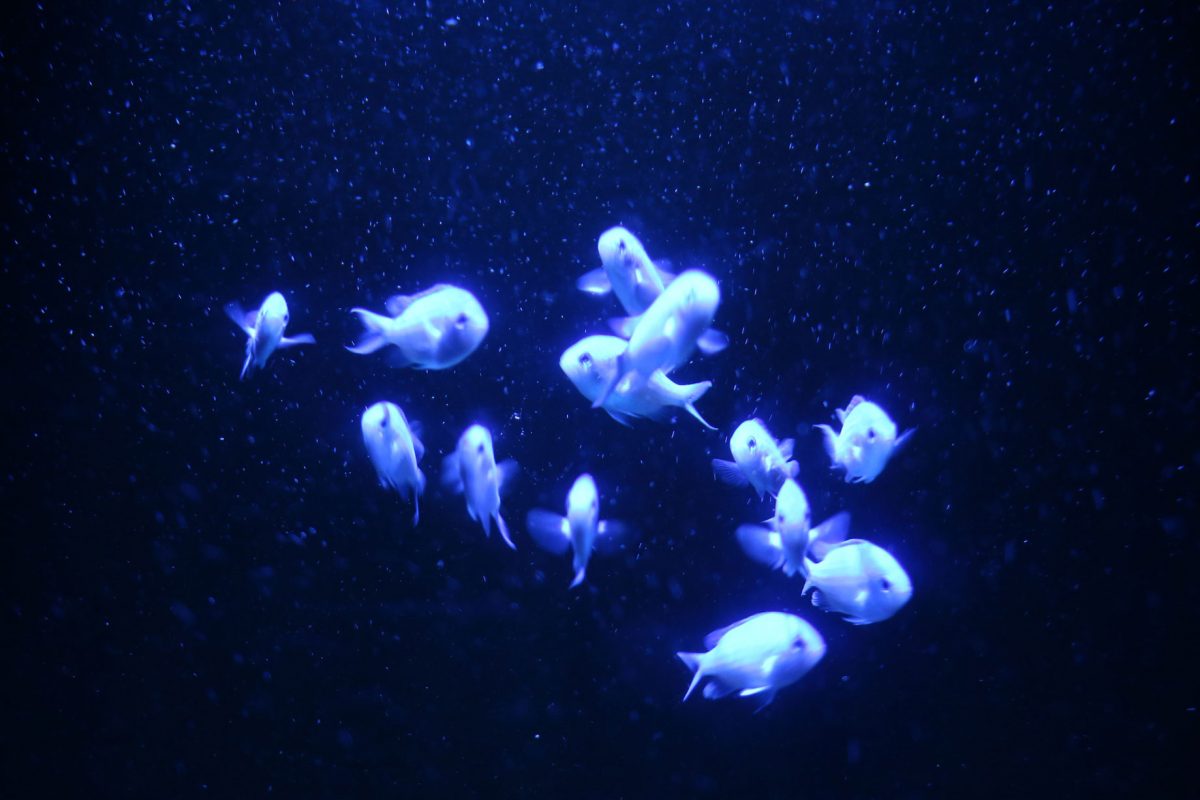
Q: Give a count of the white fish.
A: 13